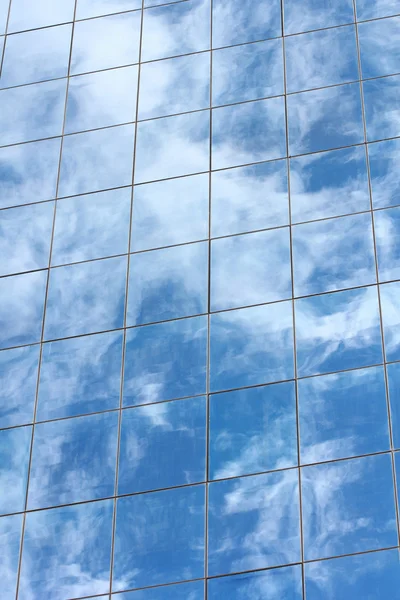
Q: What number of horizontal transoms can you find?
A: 9